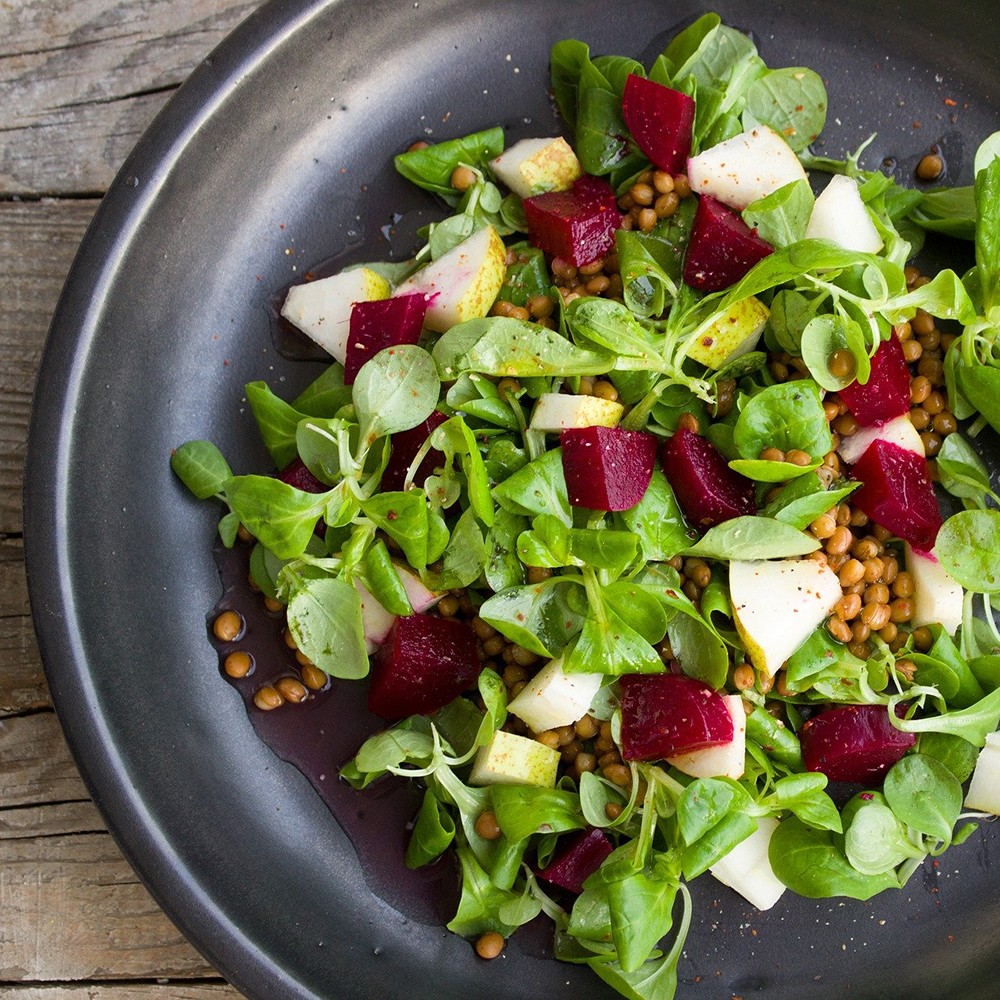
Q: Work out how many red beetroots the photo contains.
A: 14